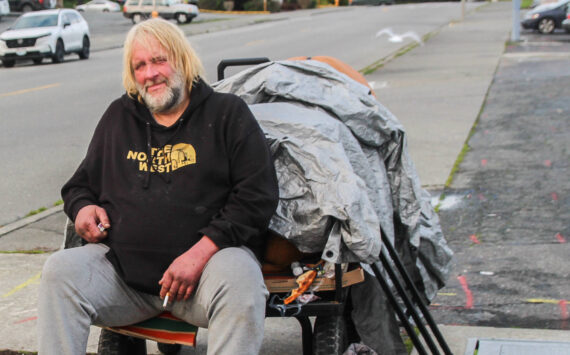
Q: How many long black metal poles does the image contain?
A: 3